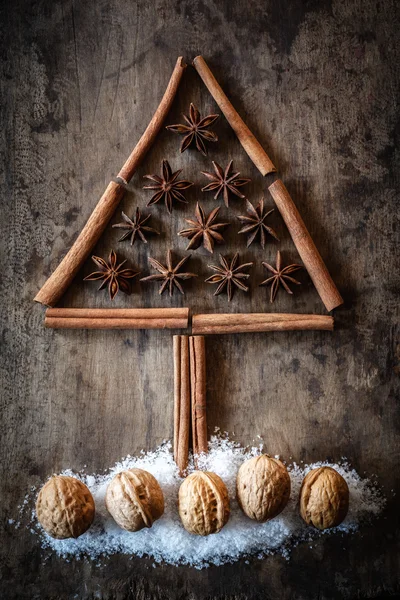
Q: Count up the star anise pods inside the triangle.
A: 10